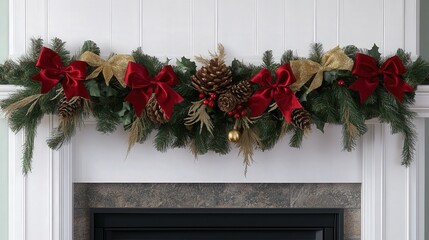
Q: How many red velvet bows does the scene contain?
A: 4